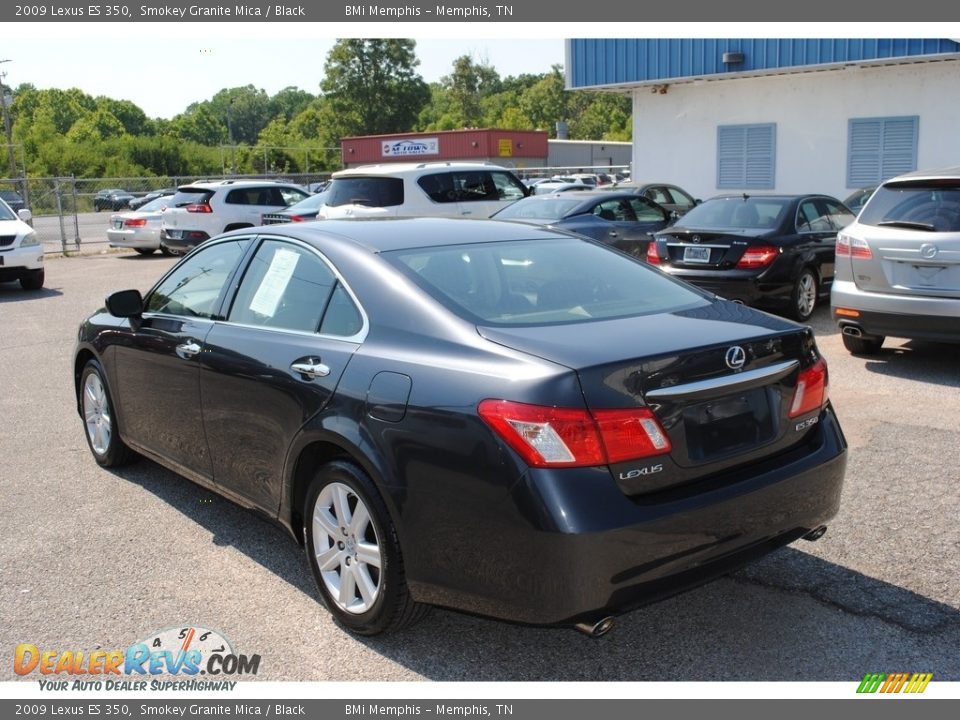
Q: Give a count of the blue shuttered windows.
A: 2